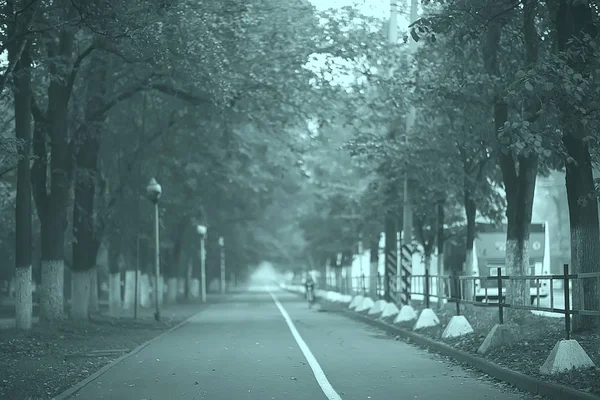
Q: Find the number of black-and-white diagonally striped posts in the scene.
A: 2